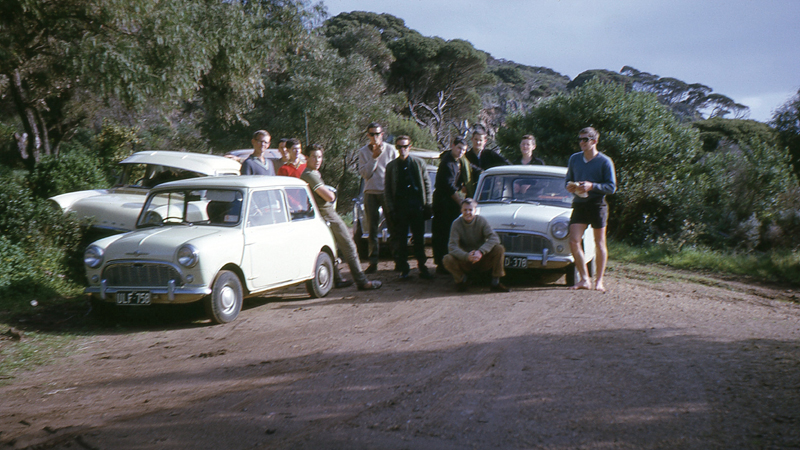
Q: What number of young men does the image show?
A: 11